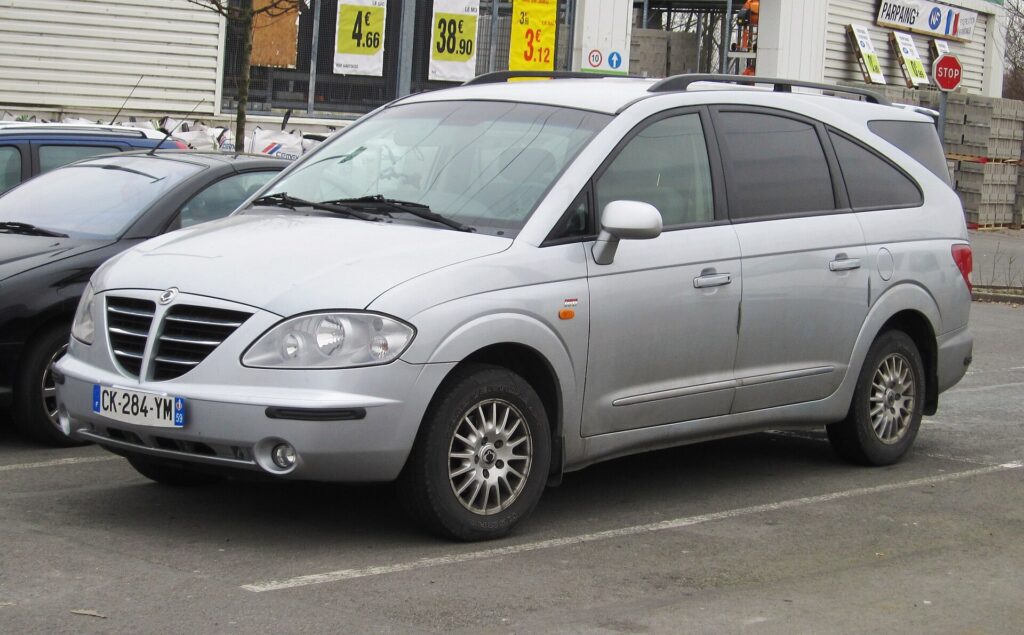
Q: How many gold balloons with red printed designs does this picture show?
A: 0